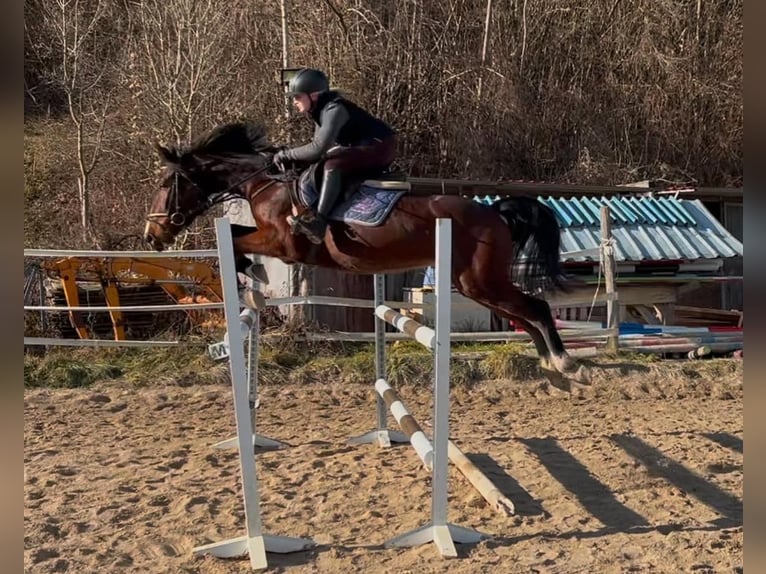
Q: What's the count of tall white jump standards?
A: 4